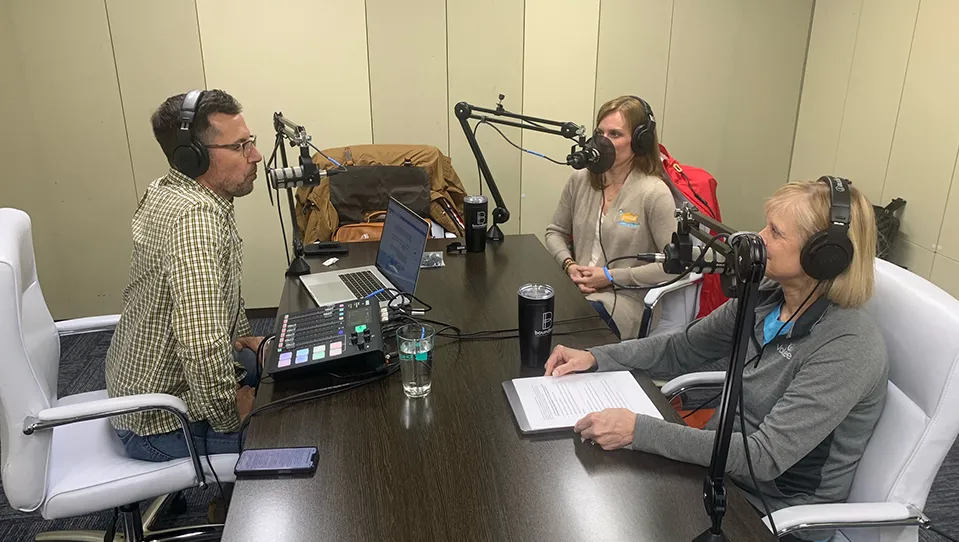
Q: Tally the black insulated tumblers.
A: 2